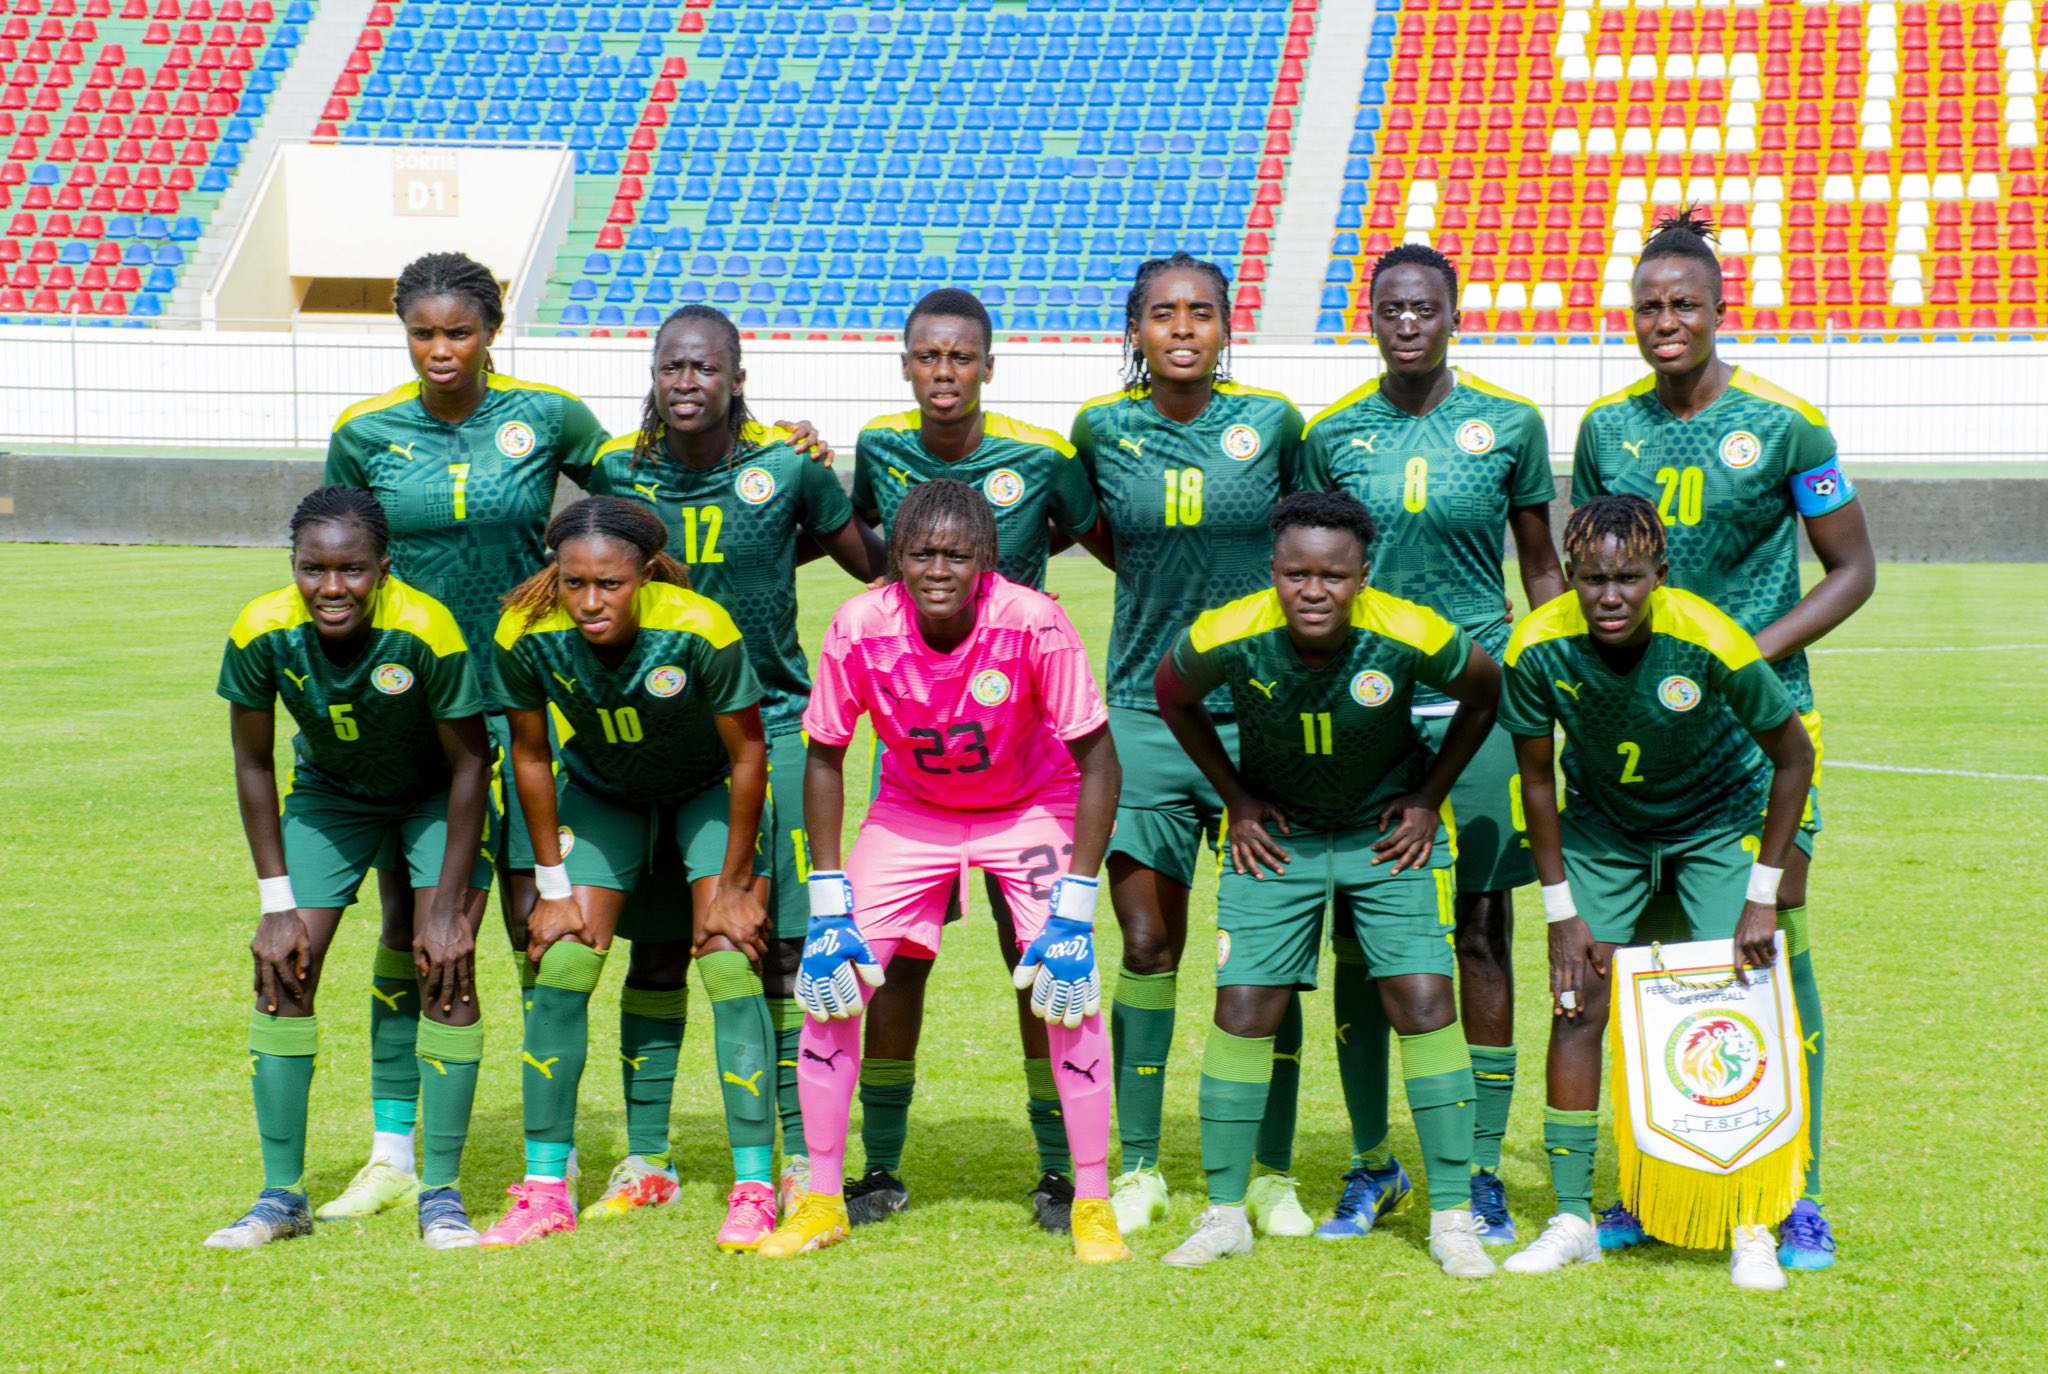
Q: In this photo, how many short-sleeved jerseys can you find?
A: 11